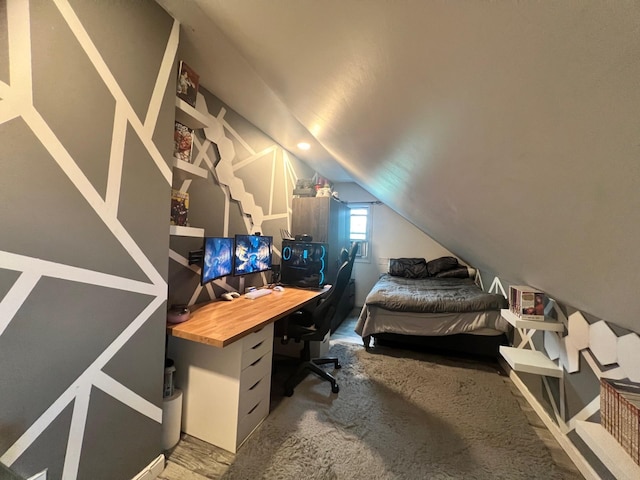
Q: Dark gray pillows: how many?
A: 3